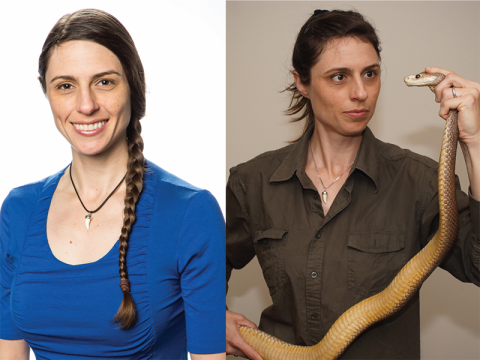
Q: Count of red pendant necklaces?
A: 0